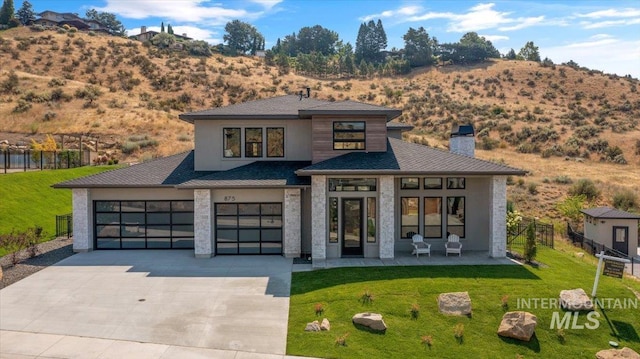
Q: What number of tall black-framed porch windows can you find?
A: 3